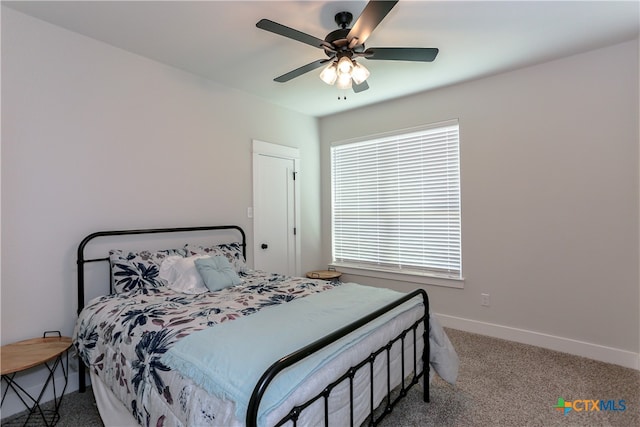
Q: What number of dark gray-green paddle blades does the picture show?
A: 5